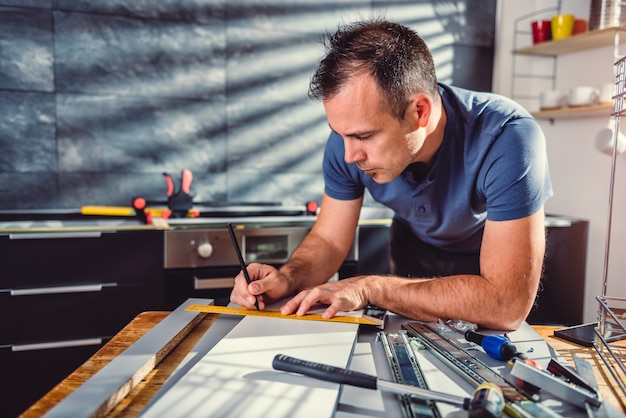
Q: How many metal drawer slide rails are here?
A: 2